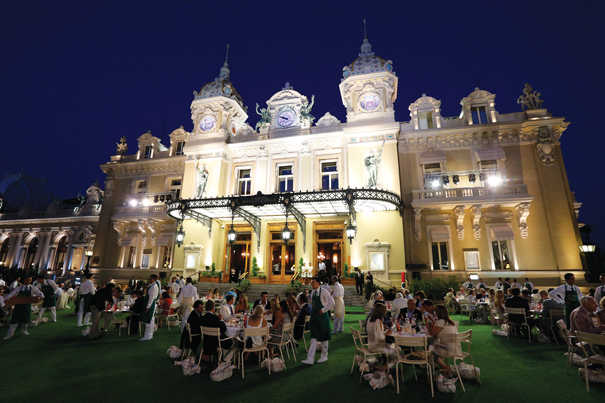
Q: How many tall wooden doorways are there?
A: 3